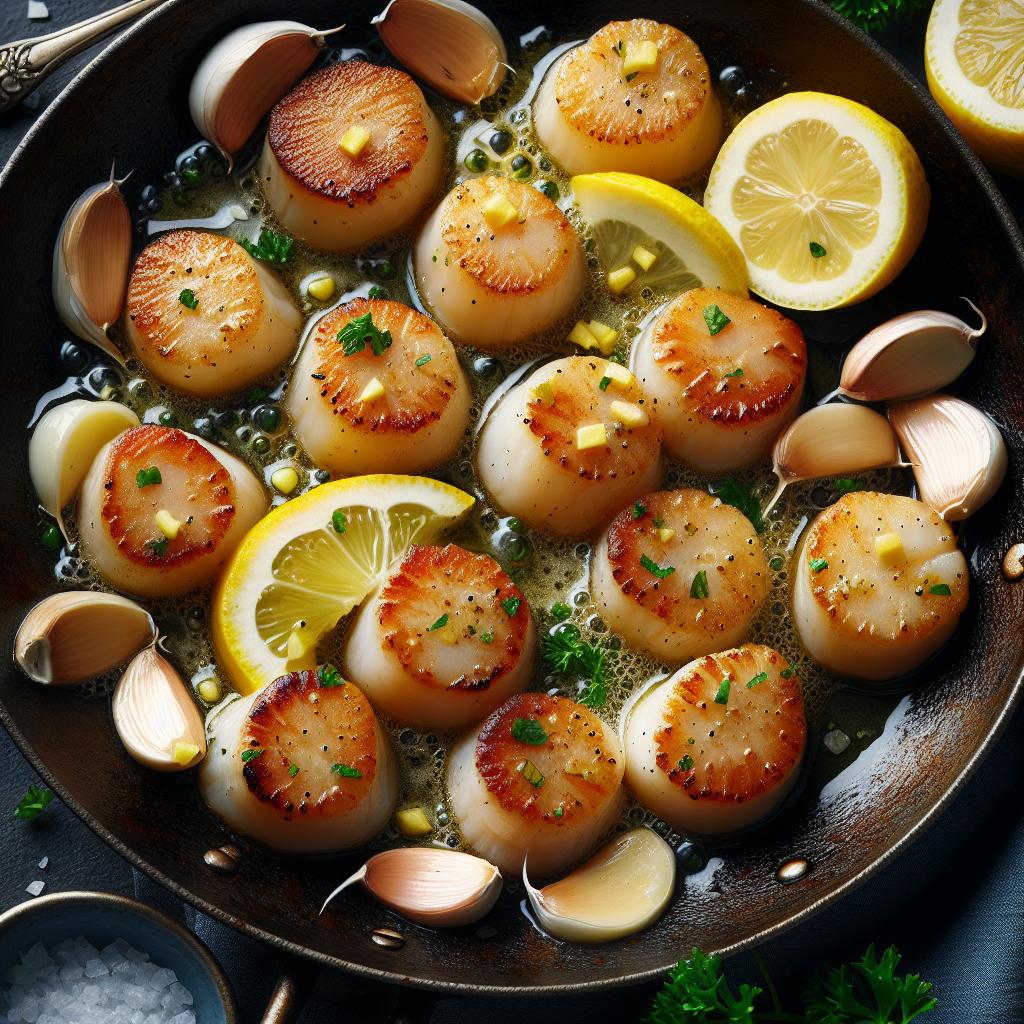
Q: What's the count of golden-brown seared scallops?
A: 14